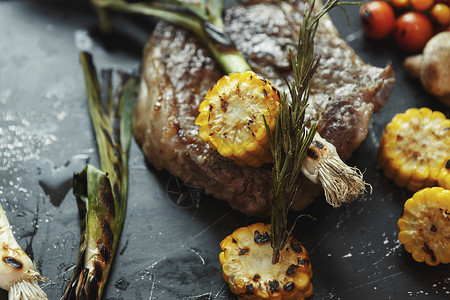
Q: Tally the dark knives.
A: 0